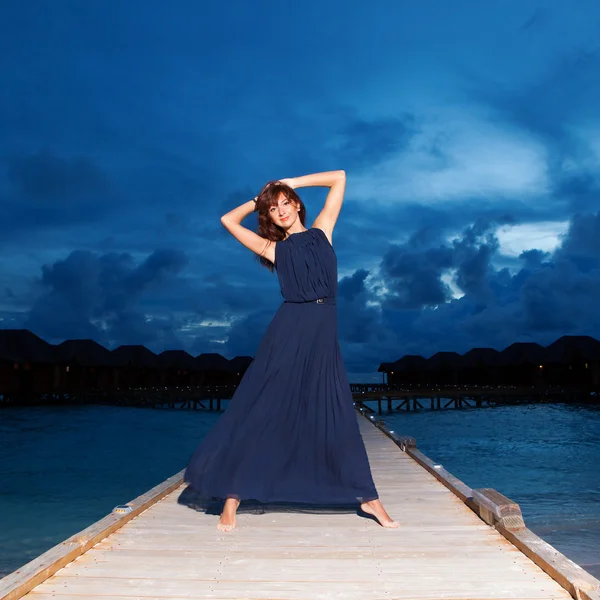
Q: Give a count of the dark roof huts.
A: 11